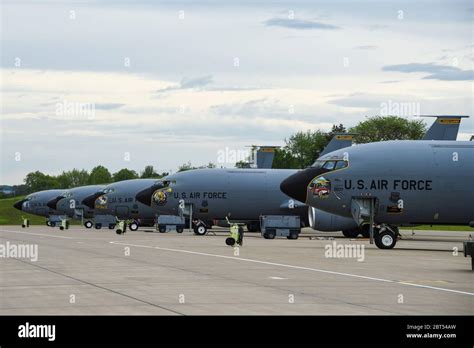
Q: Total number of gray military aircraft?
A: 5